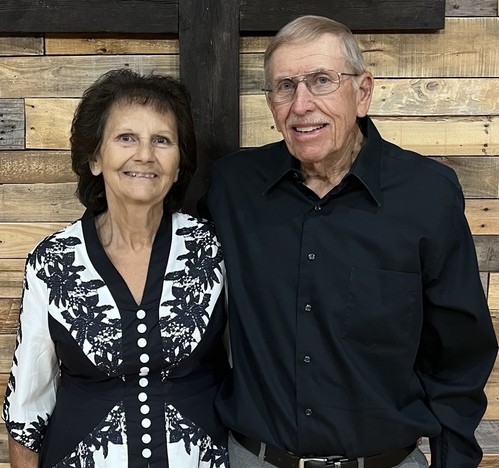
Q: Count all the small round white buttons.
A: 12